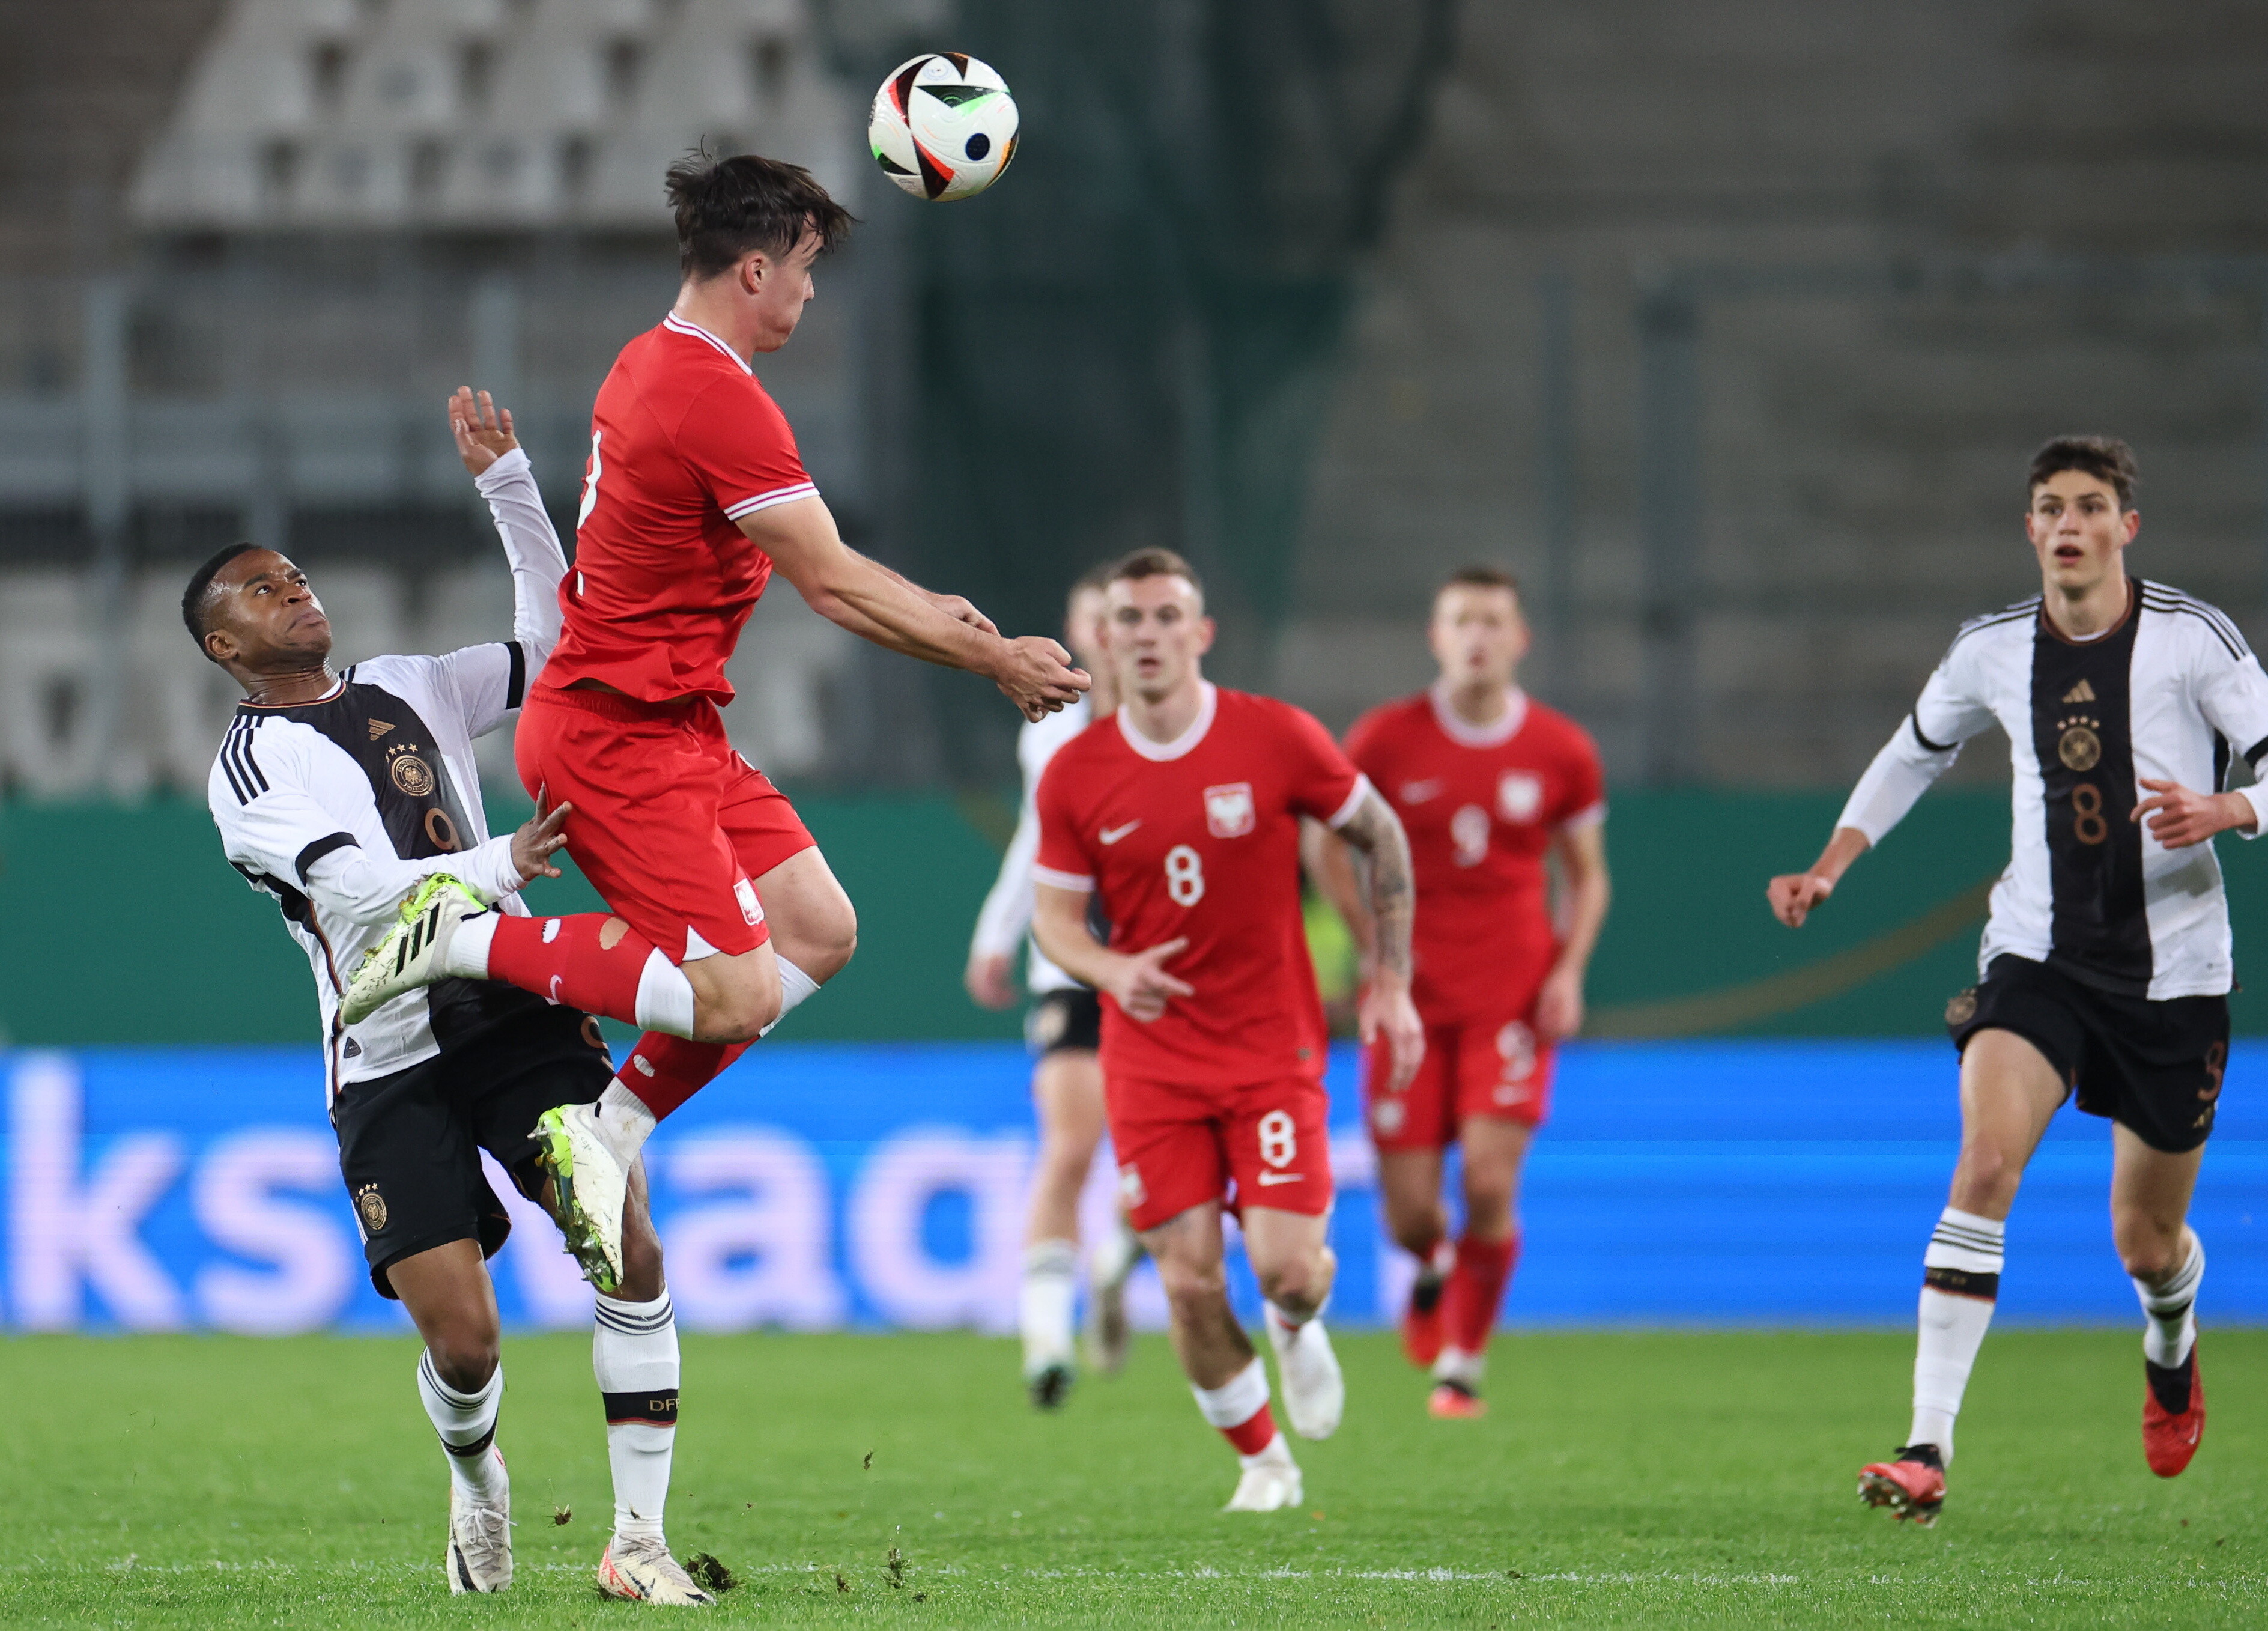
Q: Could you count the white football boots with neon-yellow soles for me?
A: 2